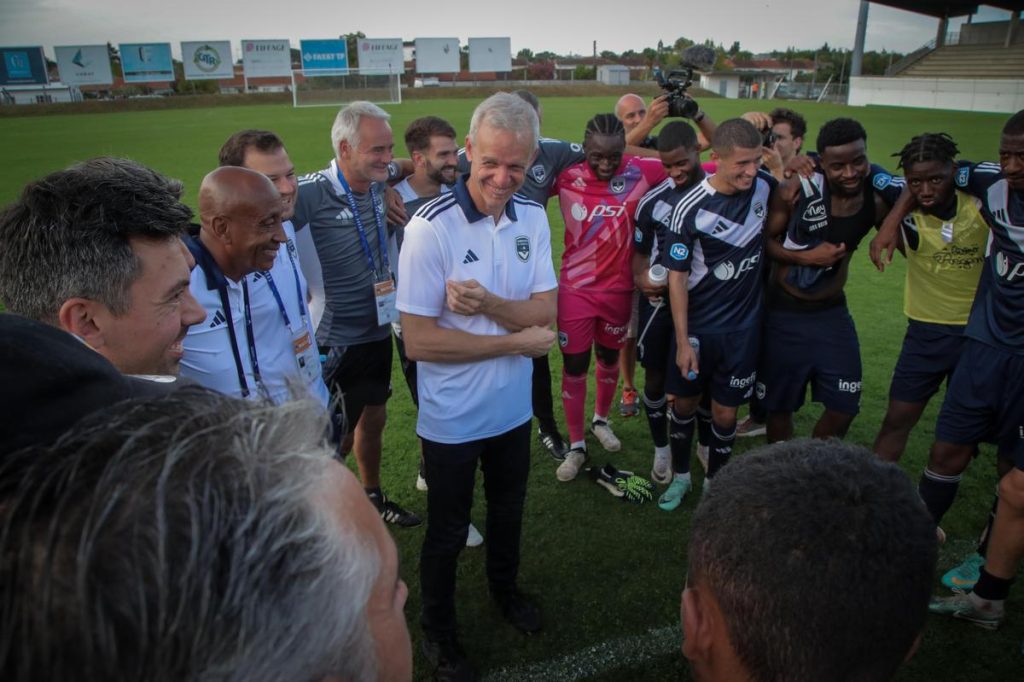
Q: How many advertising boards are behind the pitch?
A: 9